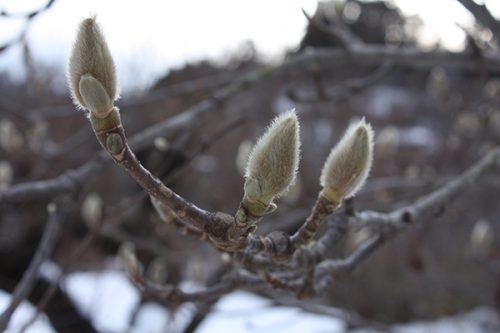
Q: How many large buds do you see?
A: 3